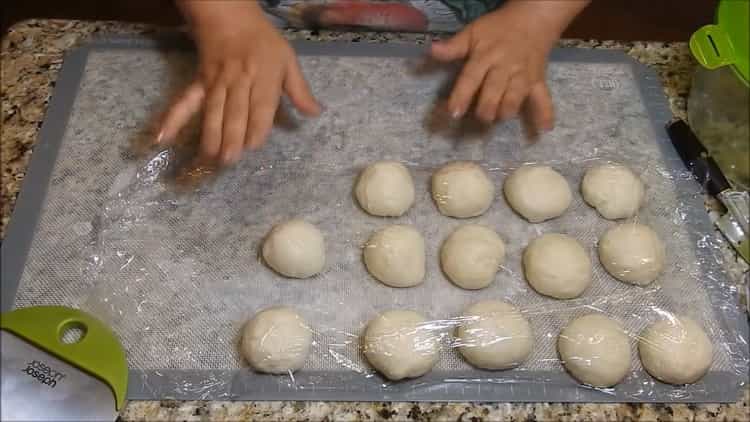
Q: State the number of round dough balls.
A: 14